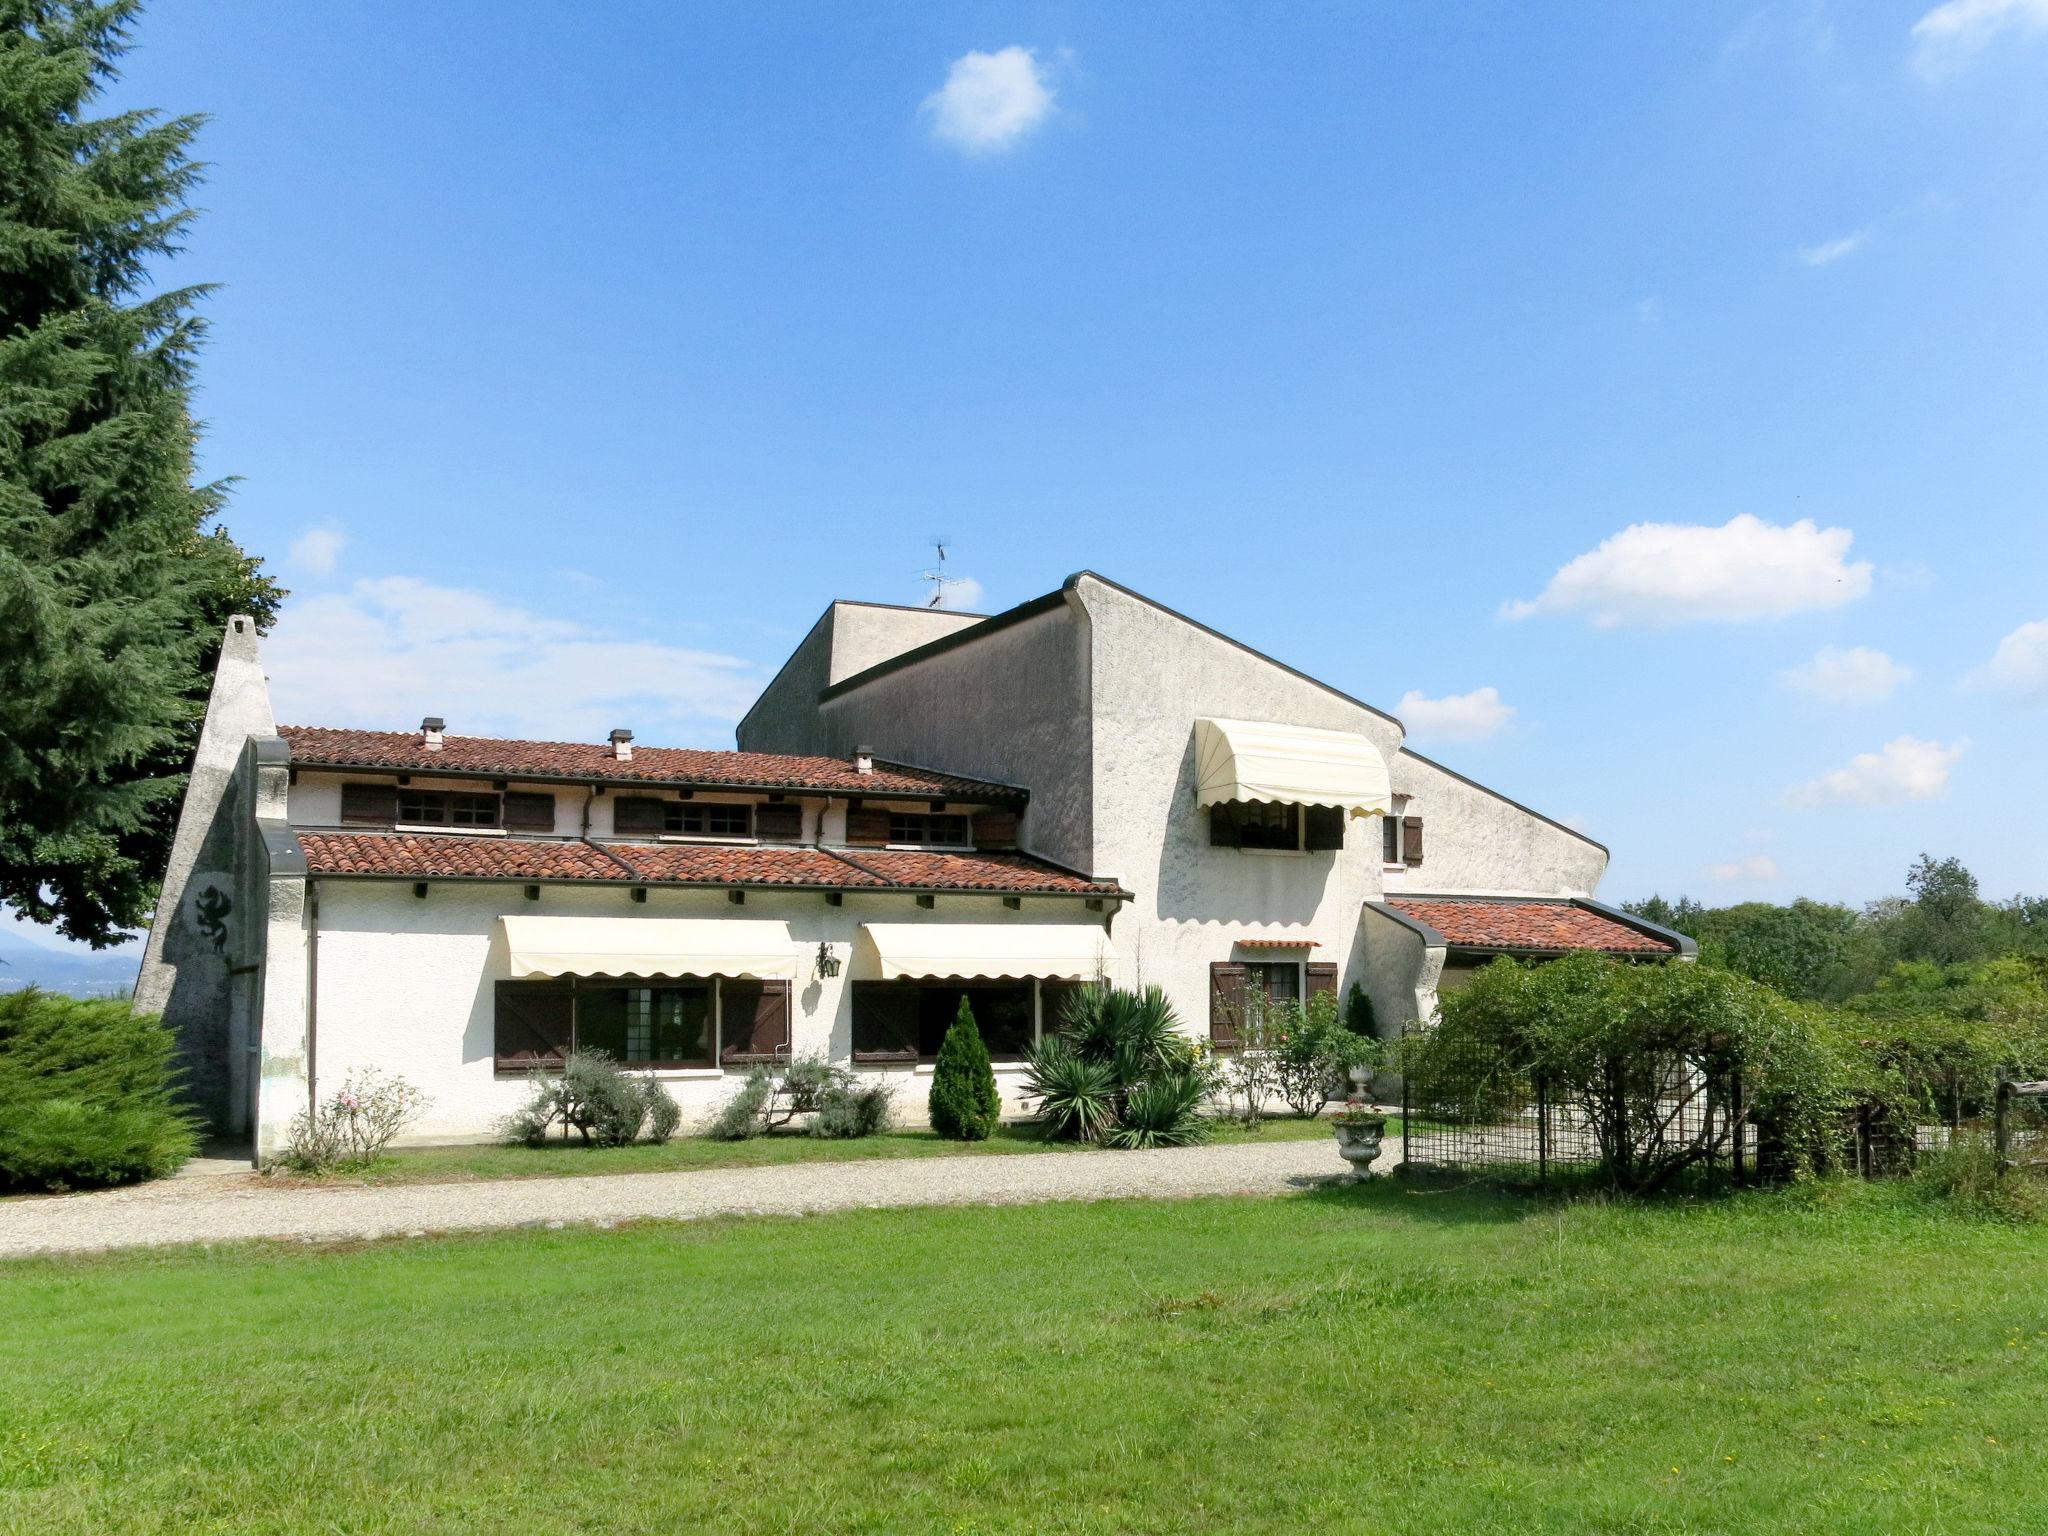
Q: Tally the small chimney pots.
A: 3